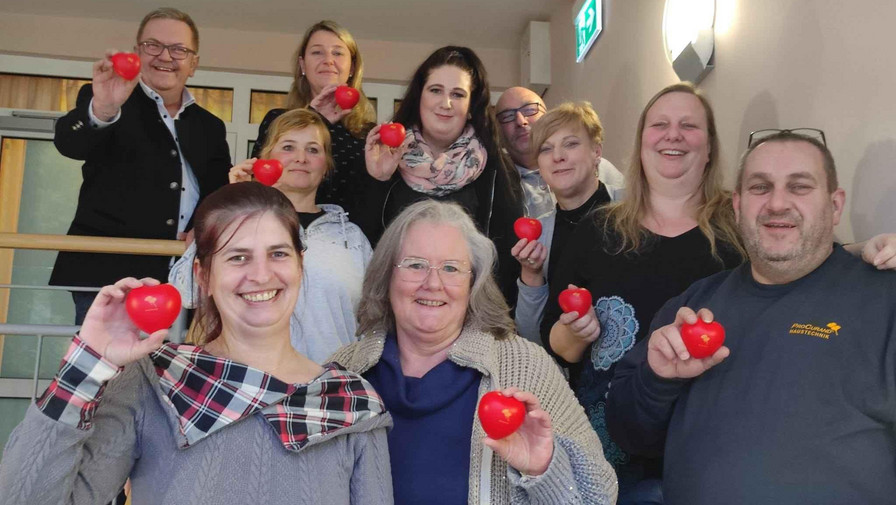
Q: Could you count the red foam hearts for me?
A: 9